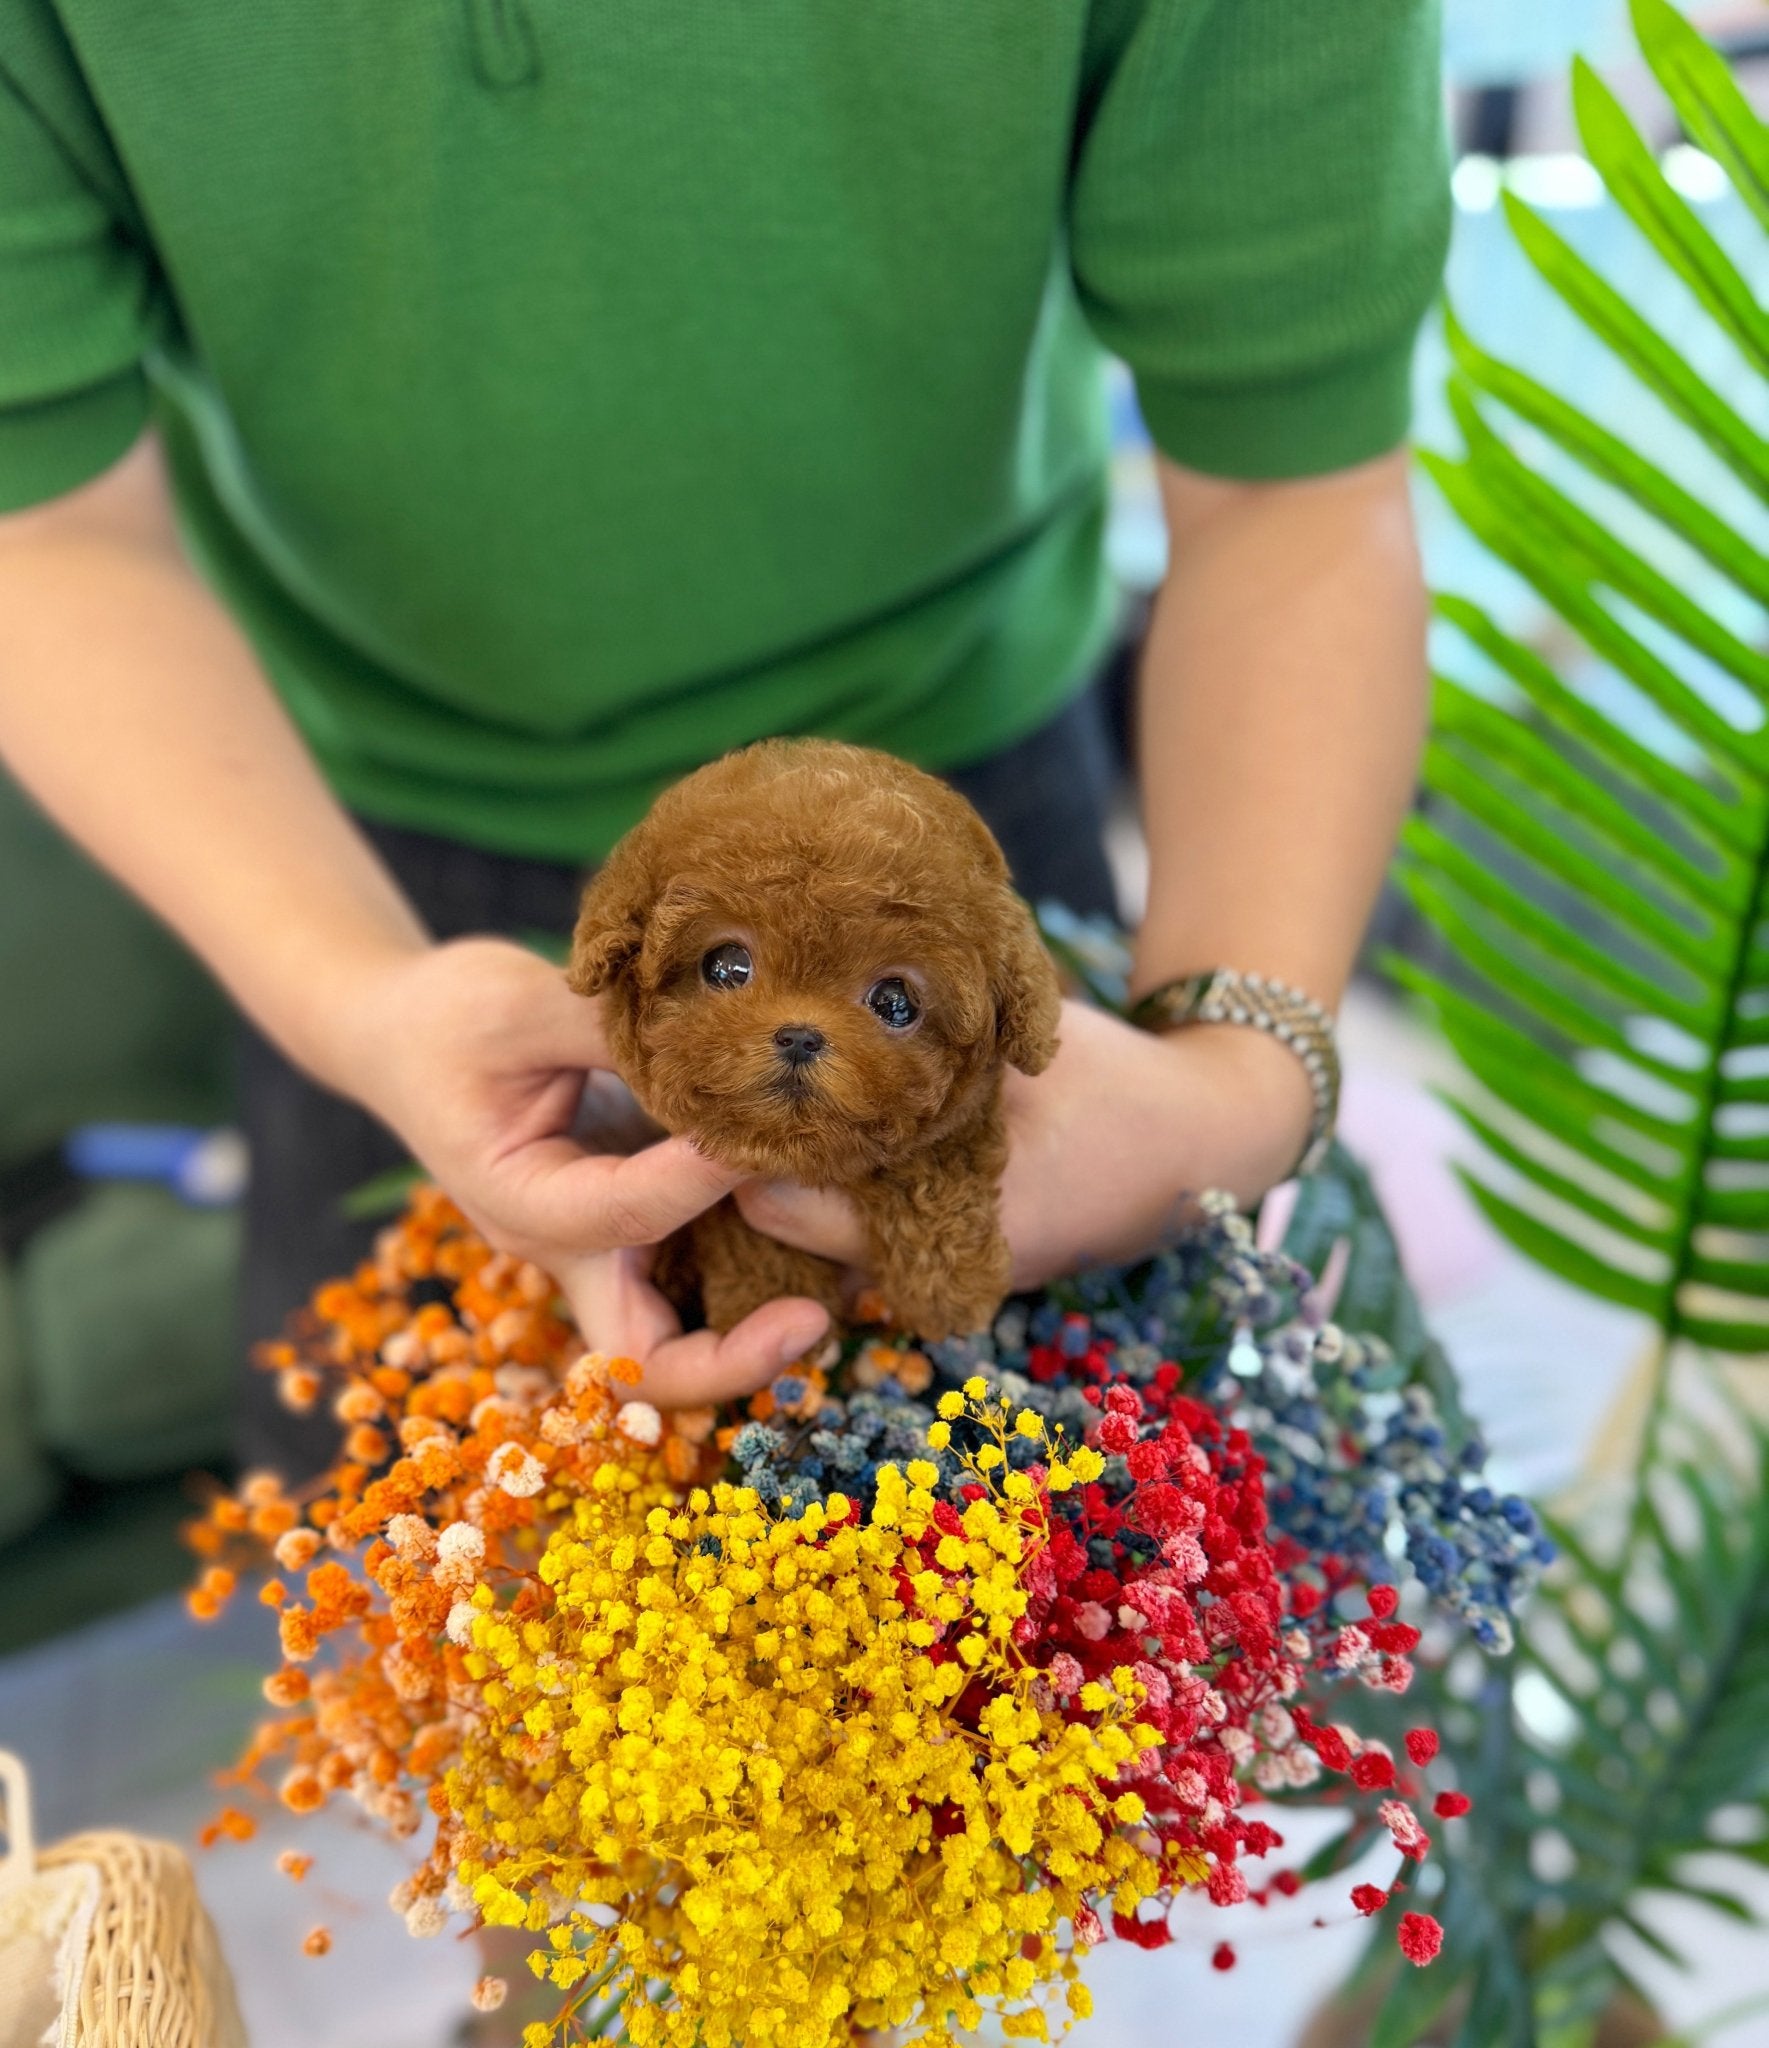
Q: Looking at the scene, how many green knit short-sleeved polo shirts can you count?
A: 1